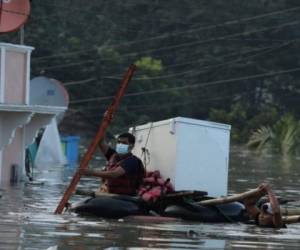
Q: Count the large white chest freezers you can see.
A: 1